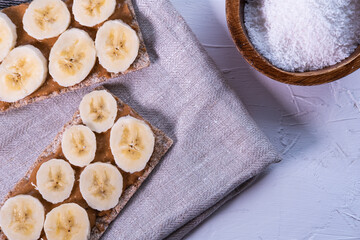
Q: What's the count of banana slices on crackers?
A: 13